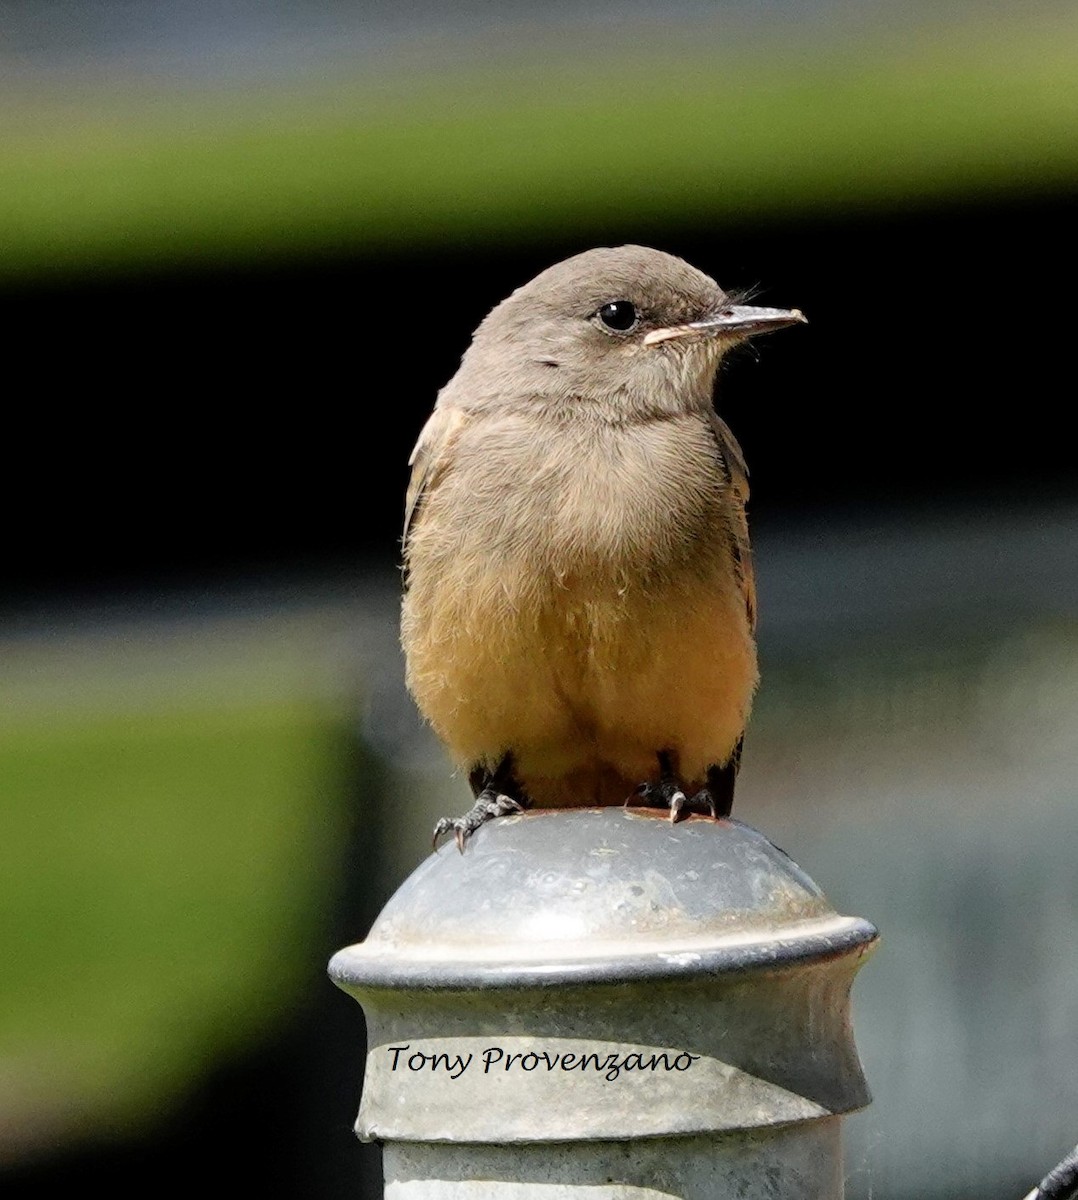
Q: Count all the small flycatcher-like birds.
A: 1